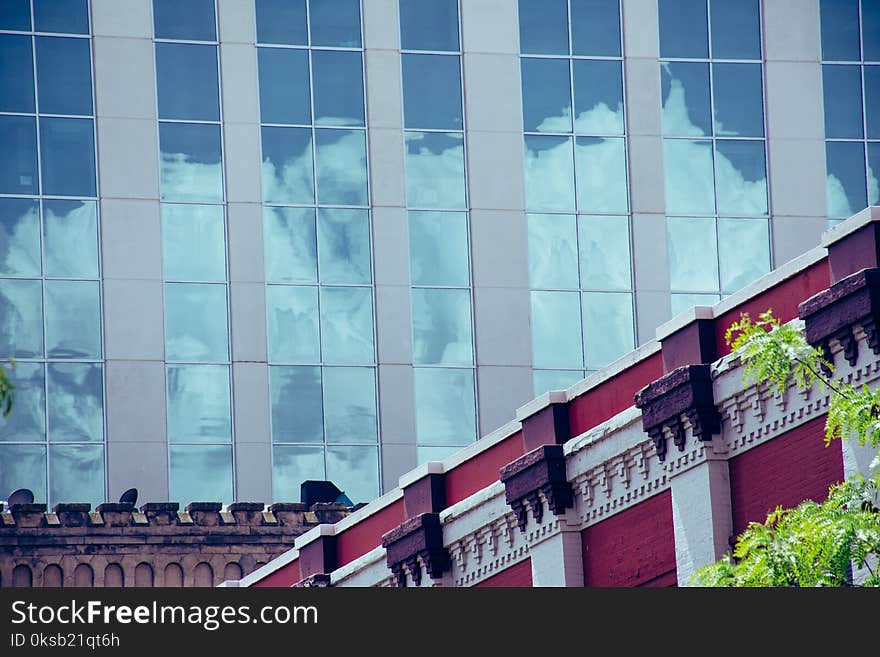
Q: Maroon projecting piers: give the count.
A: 5